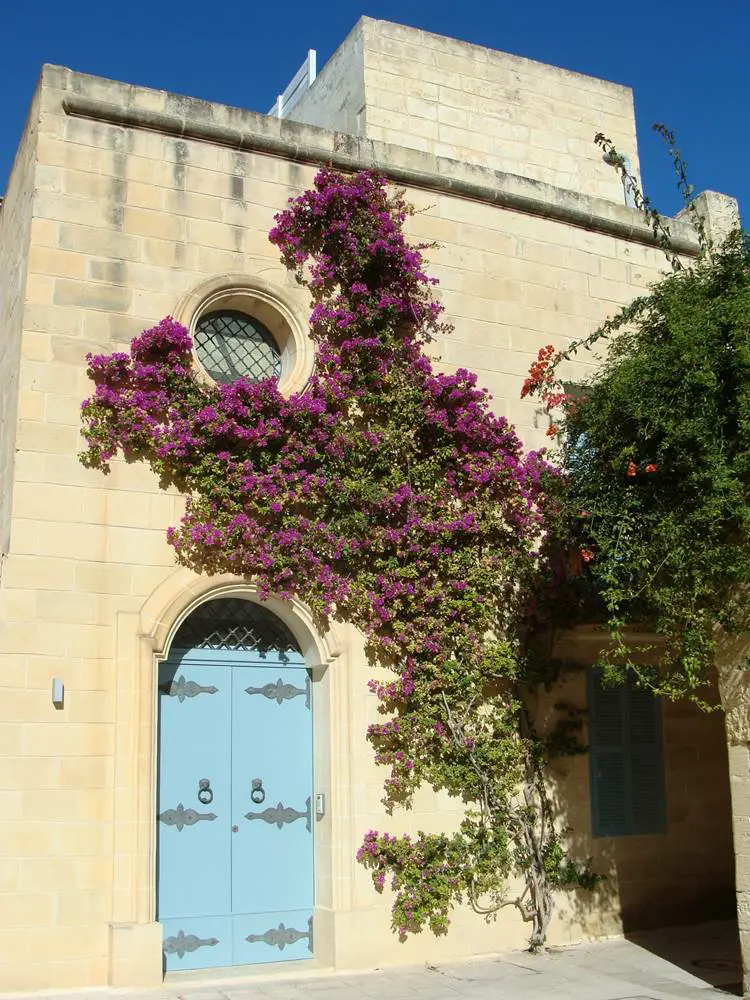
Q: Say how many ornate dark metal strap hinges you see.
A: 6